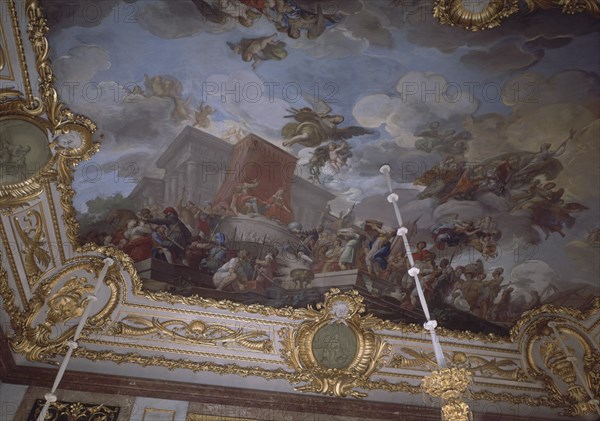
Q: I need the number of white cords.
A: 3